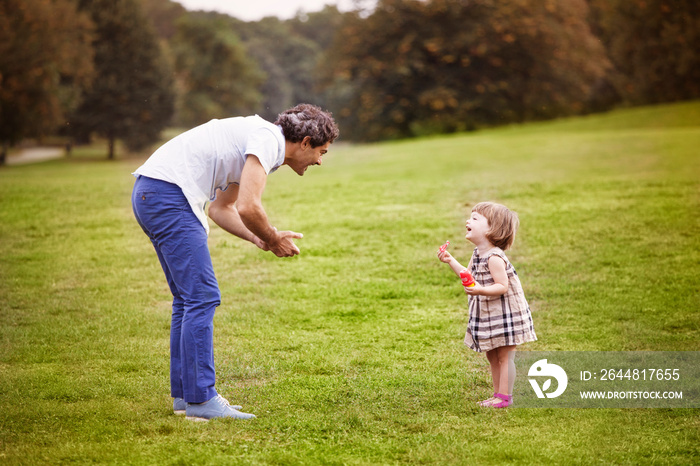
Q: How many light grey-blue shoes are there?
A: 2